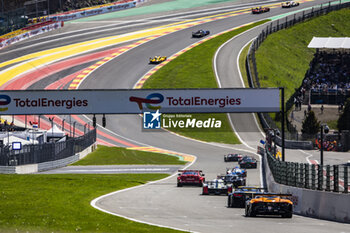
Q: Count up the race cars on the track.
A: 12